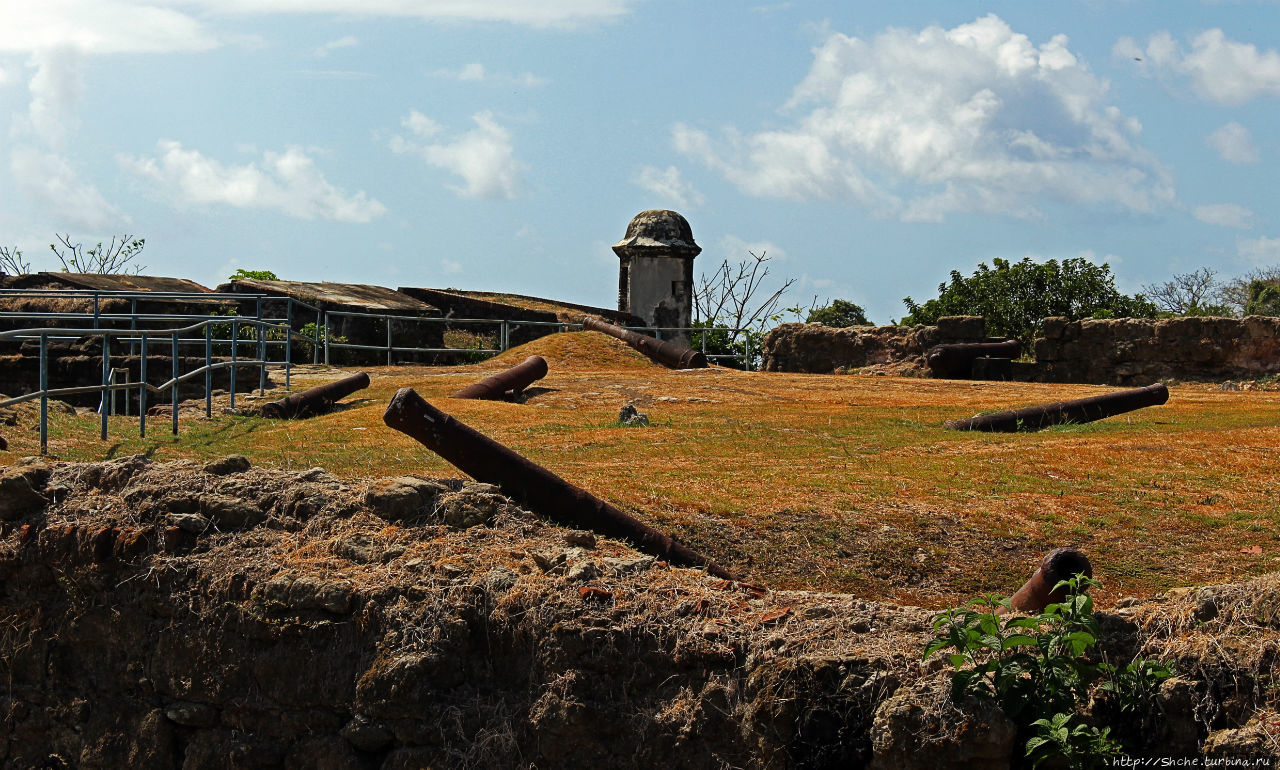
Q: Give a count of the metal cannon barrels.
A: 7